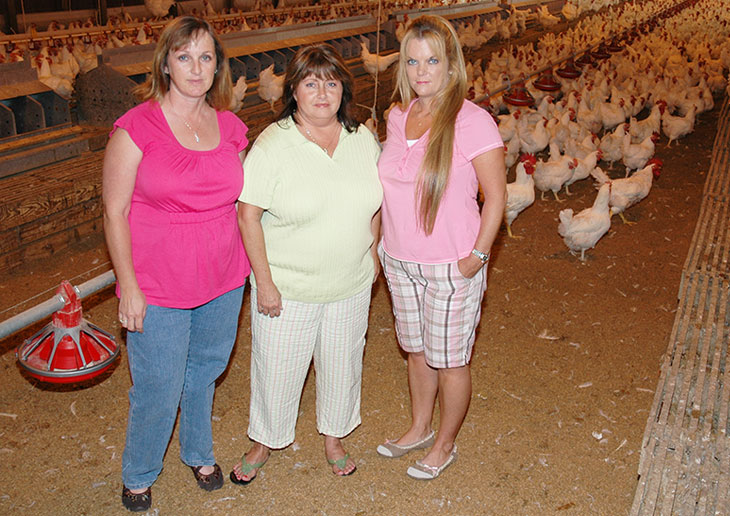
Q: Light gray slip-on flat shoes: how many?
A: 2